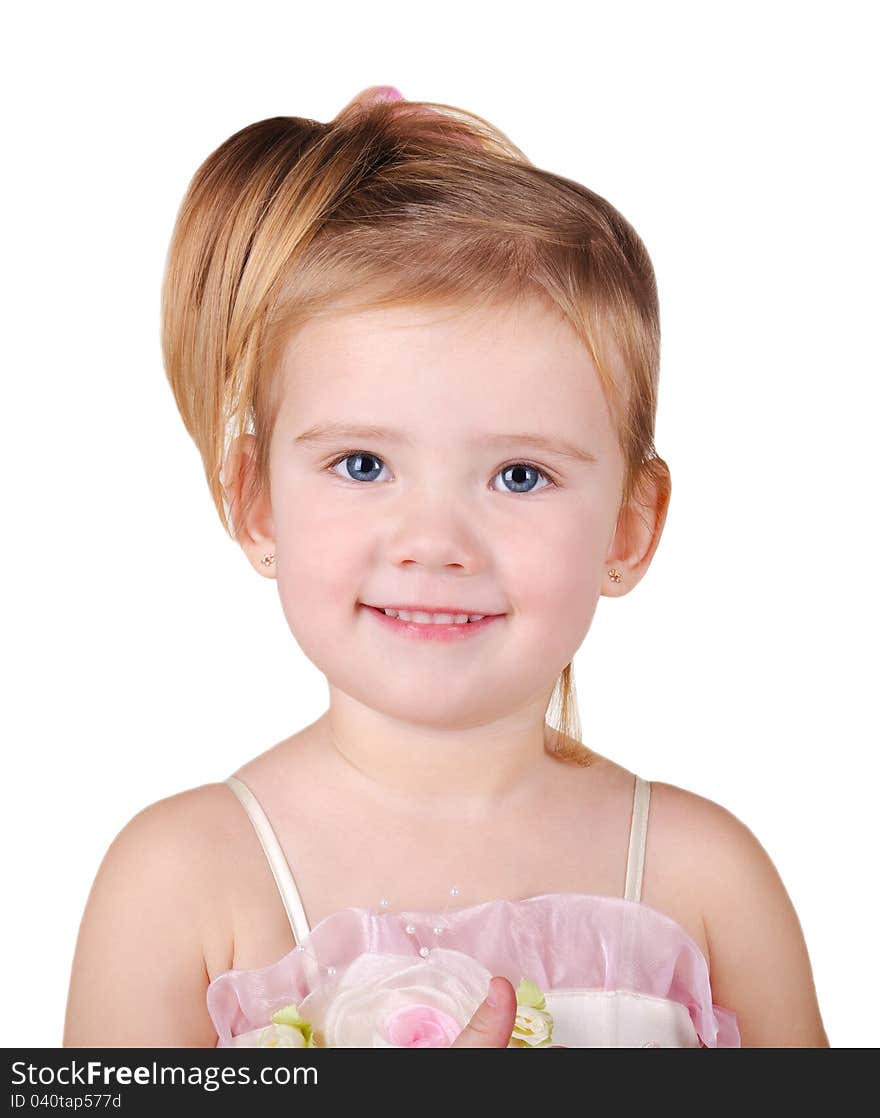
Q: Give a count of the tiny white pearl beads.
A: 7